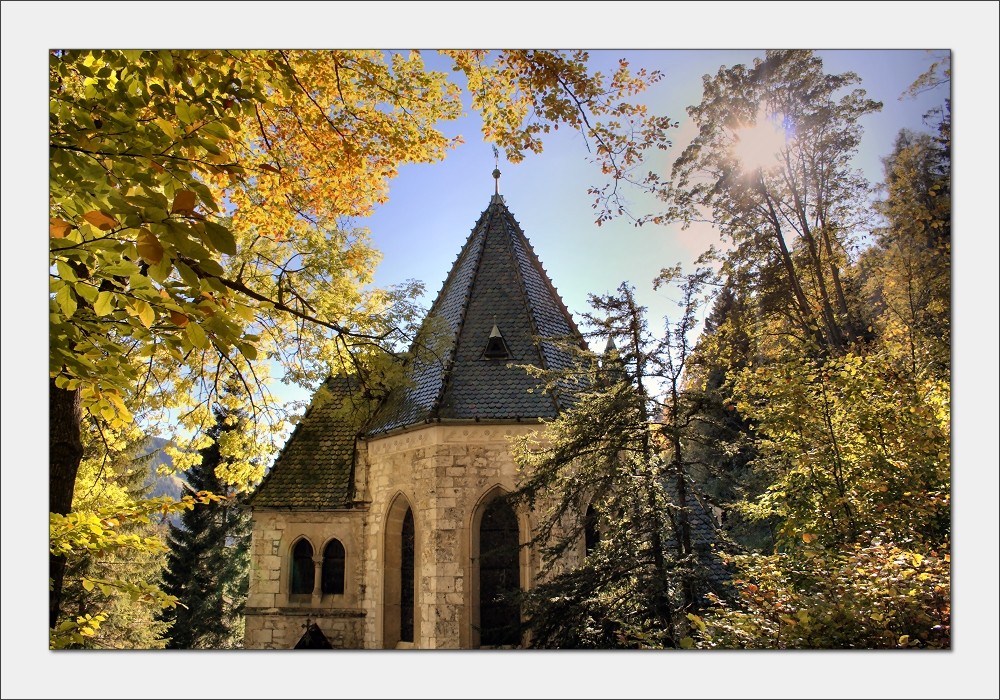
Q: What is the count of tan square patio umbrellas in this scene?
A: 0